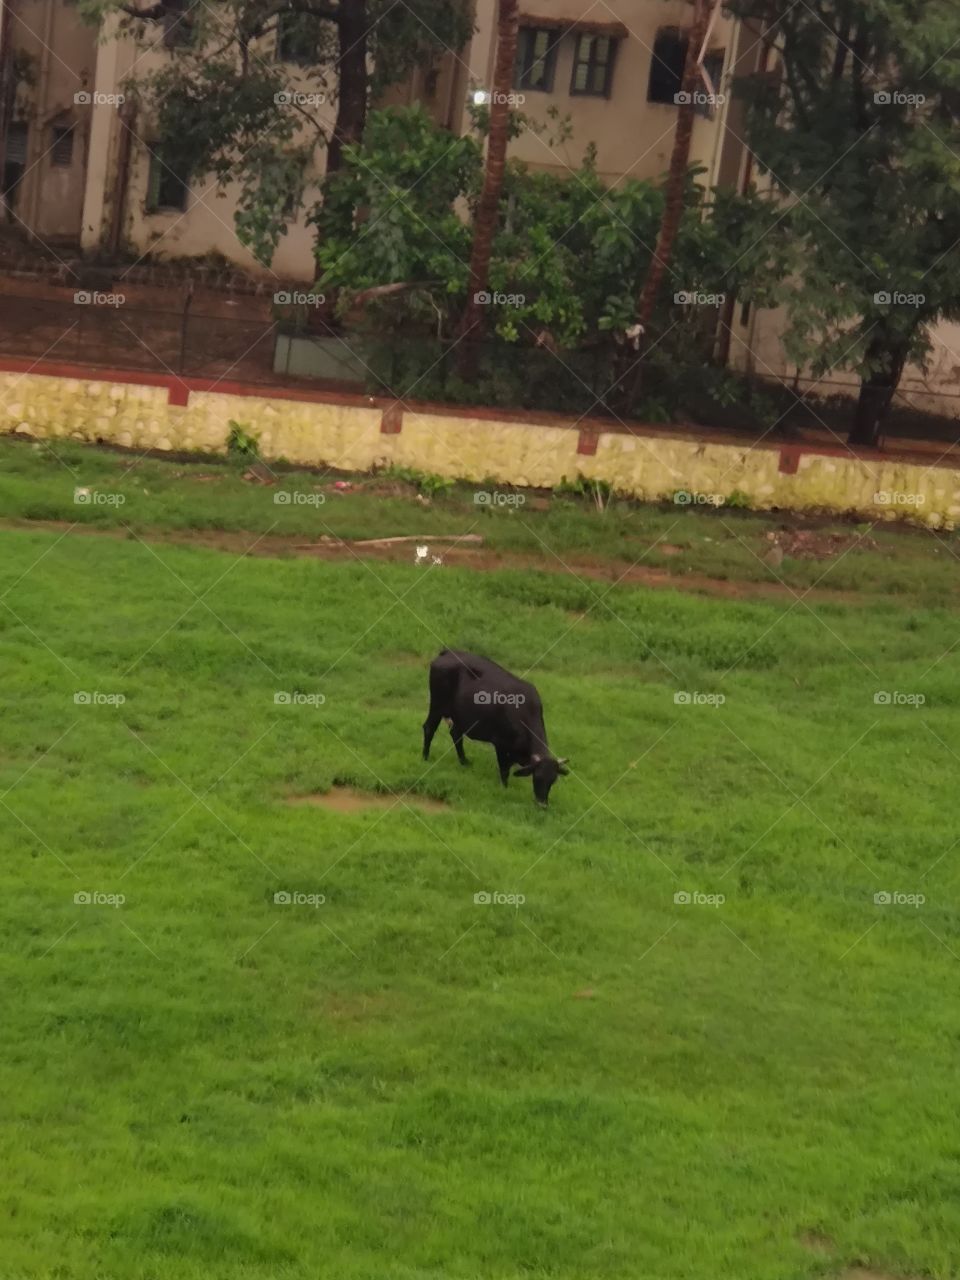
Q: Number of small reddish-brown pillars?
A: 4